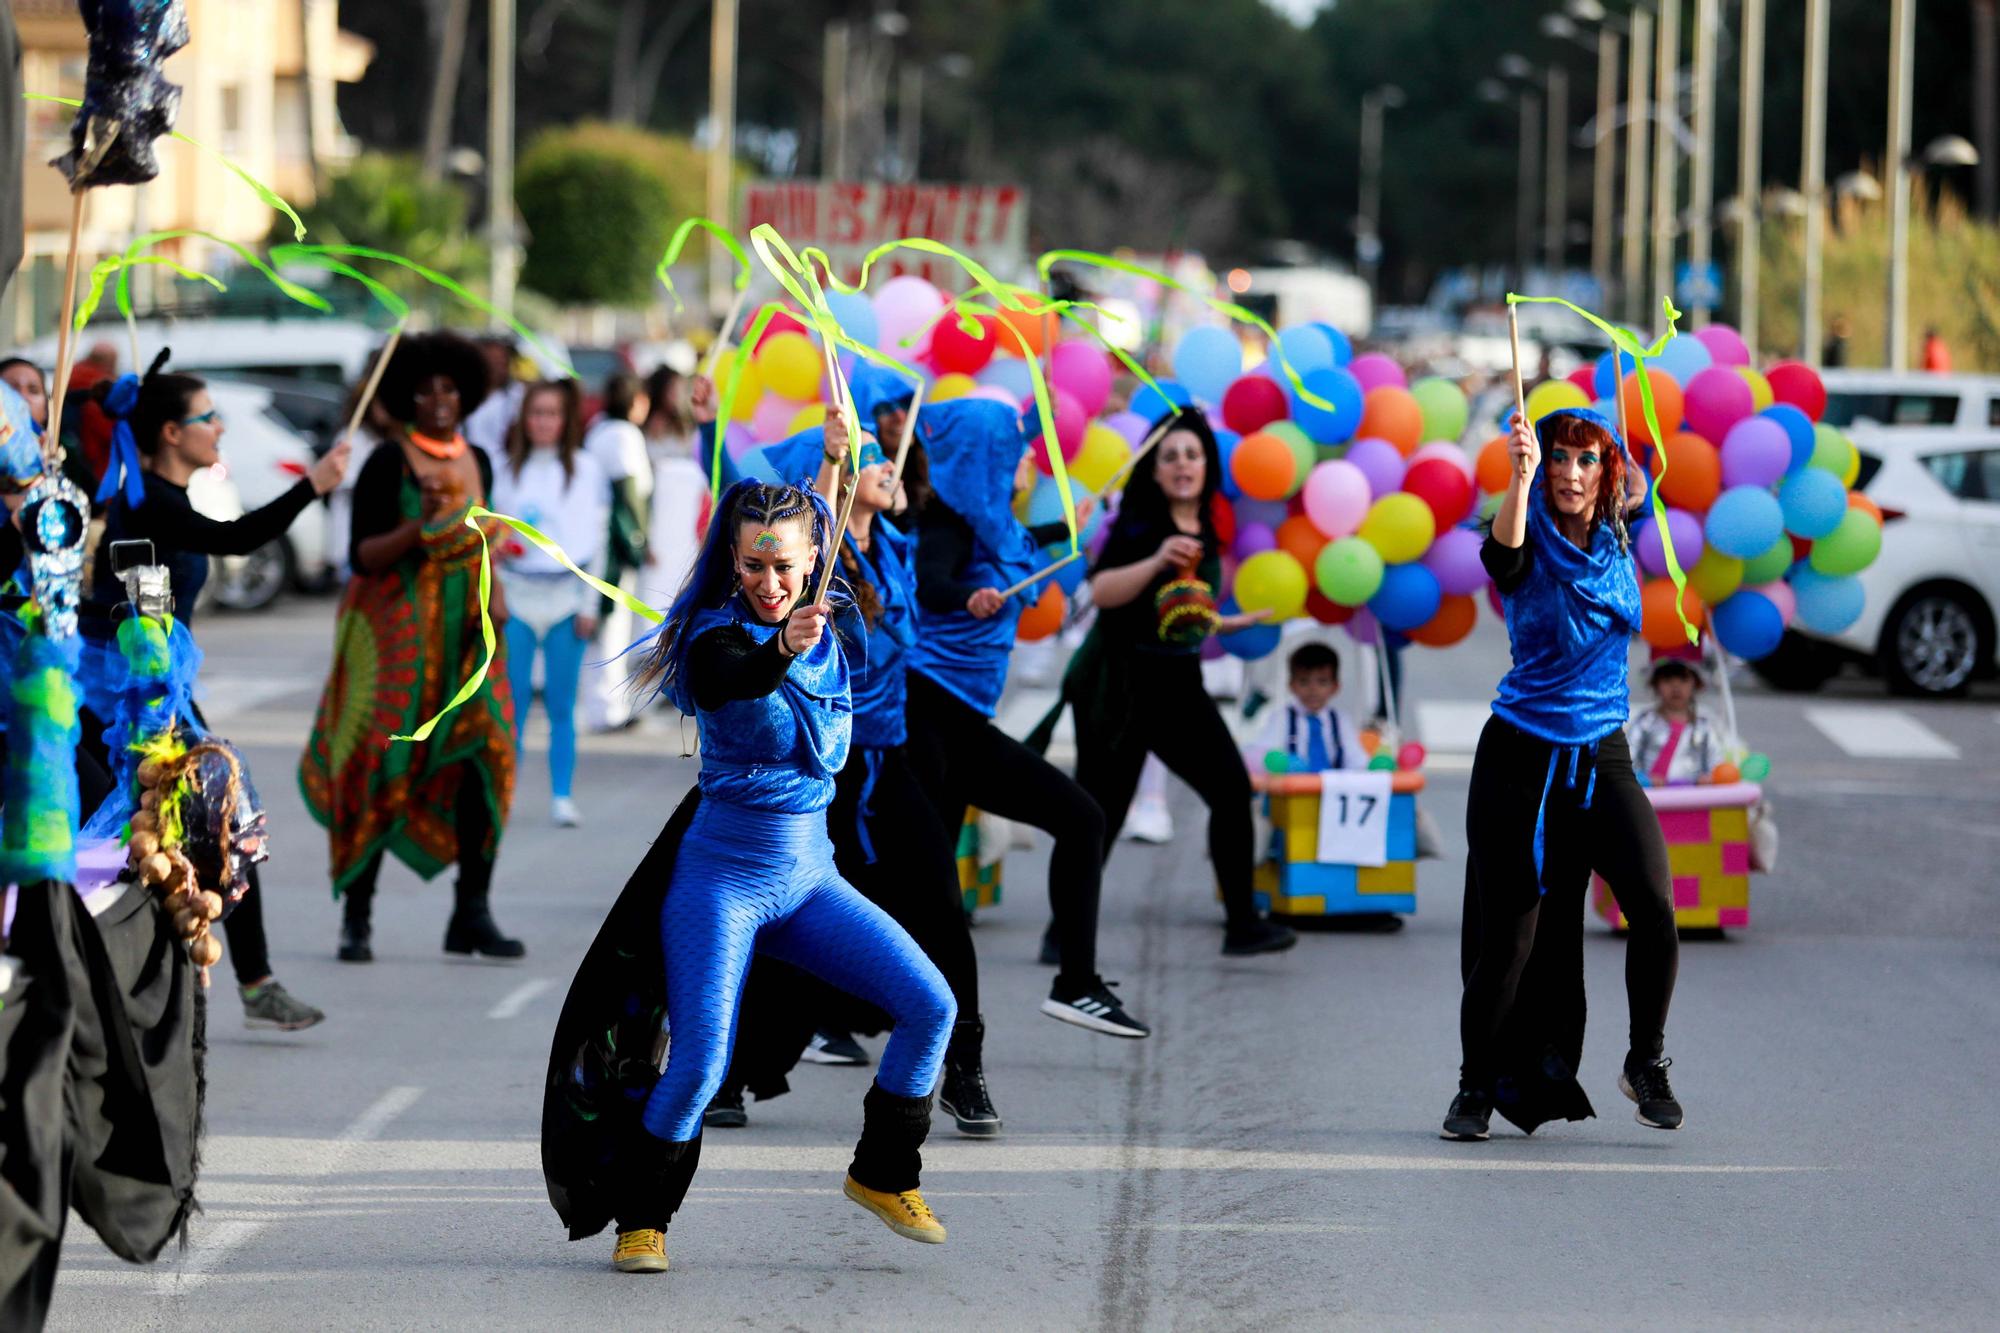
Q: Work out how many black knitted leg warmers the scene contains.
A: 2